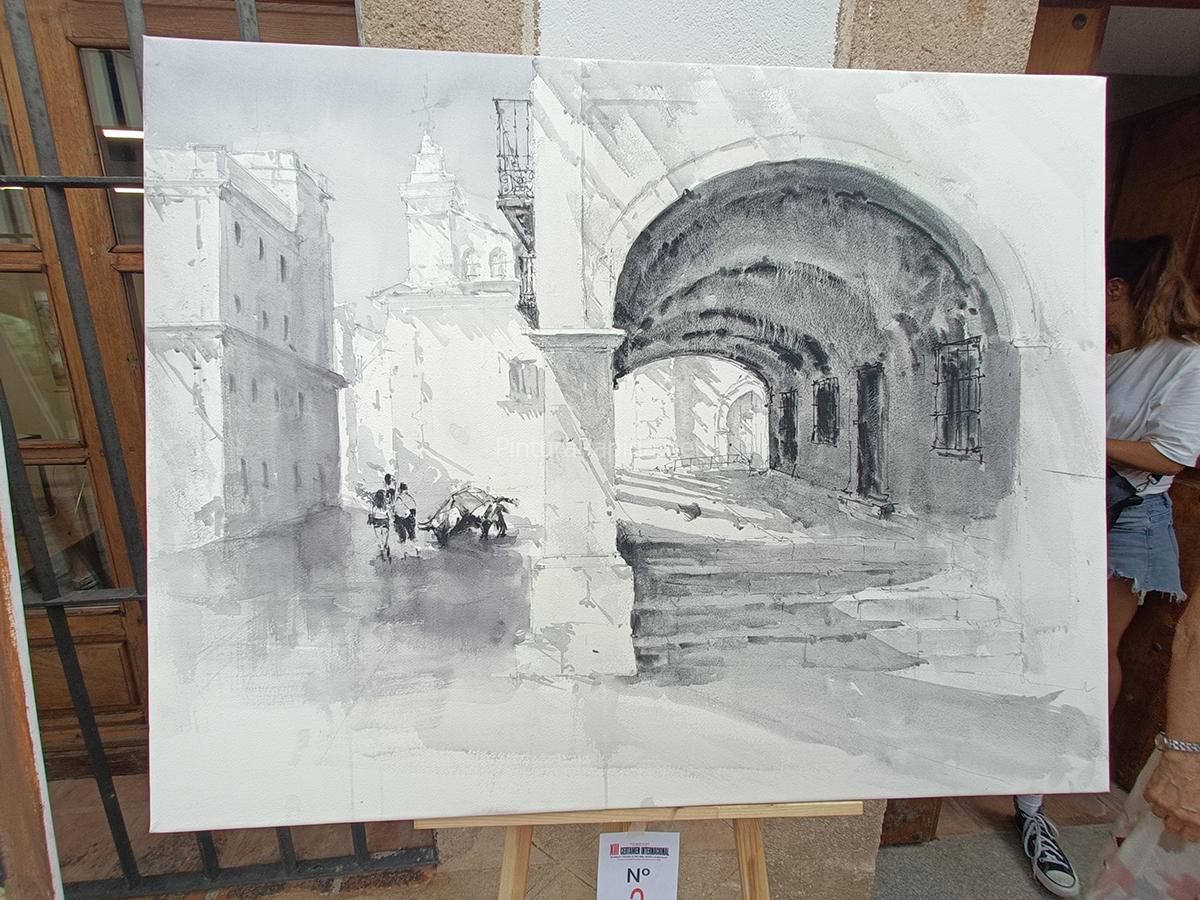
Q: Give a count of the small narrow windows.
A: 14